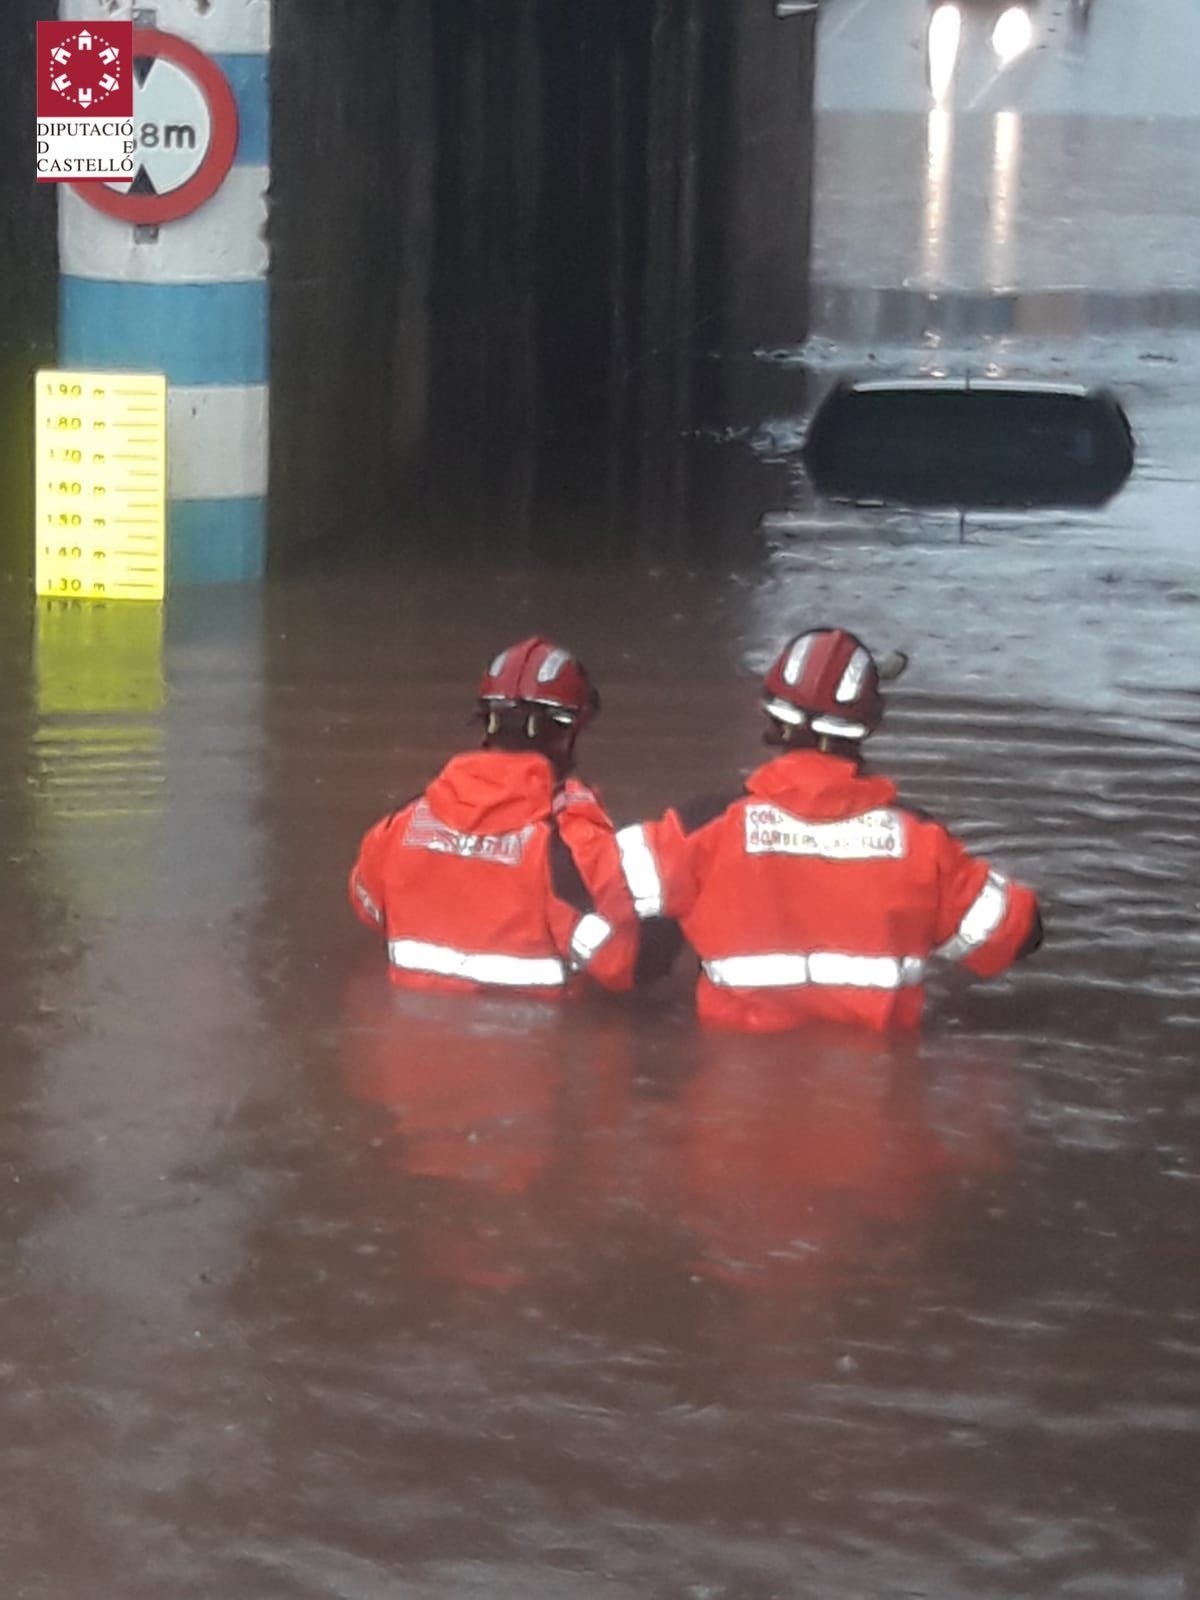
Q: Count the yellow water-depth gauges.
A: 1